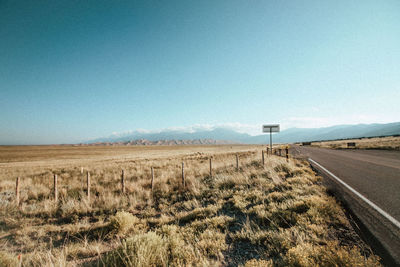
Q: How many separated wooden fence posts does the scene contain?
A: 9